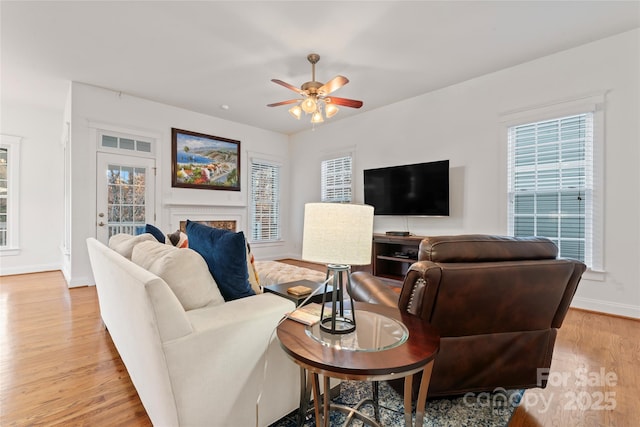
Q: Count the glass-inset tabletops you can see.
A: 1